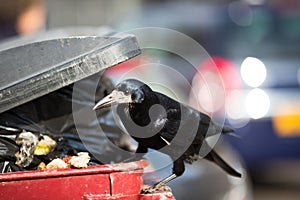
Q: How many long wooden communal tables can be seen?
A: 0